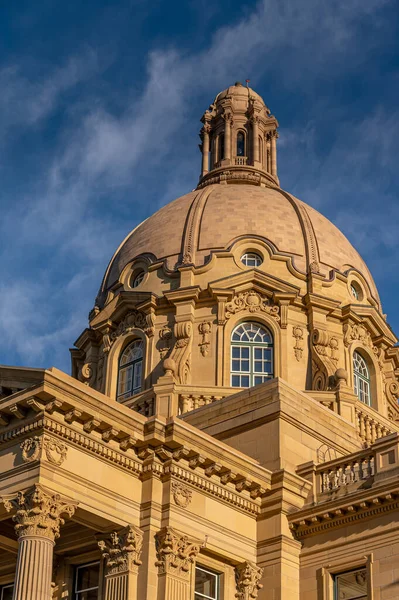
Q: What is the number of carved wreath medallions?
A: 3